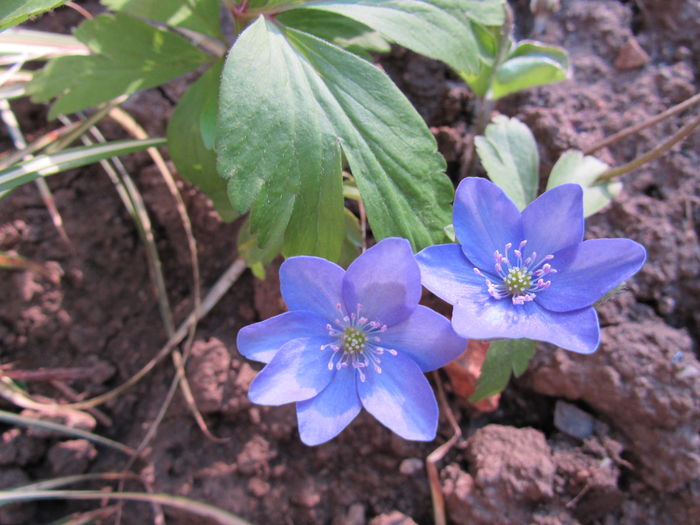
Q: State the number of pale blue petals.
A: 13